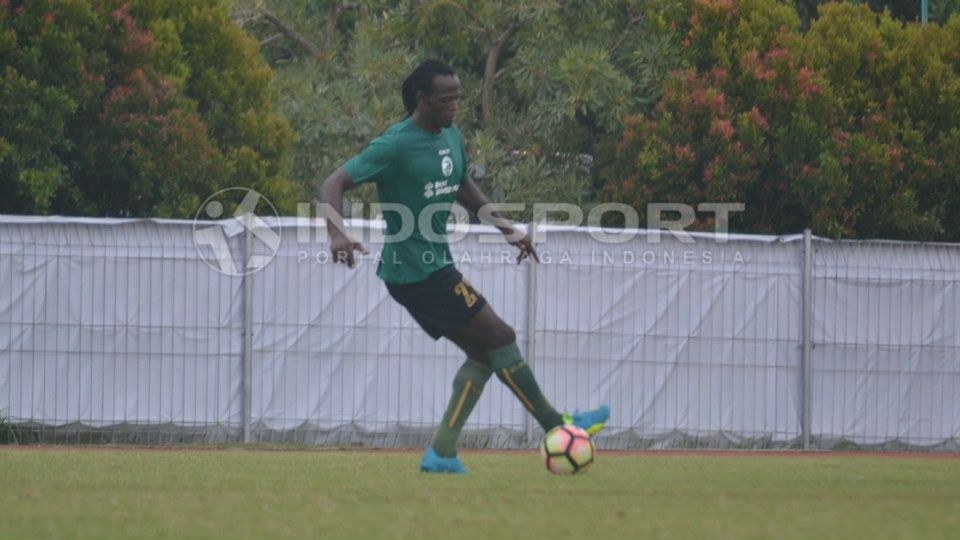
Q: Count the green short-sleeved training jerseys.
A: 1